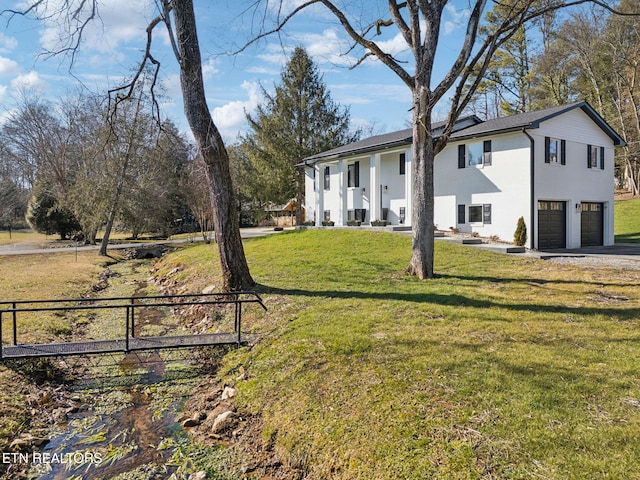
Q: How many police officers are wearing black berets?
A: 0